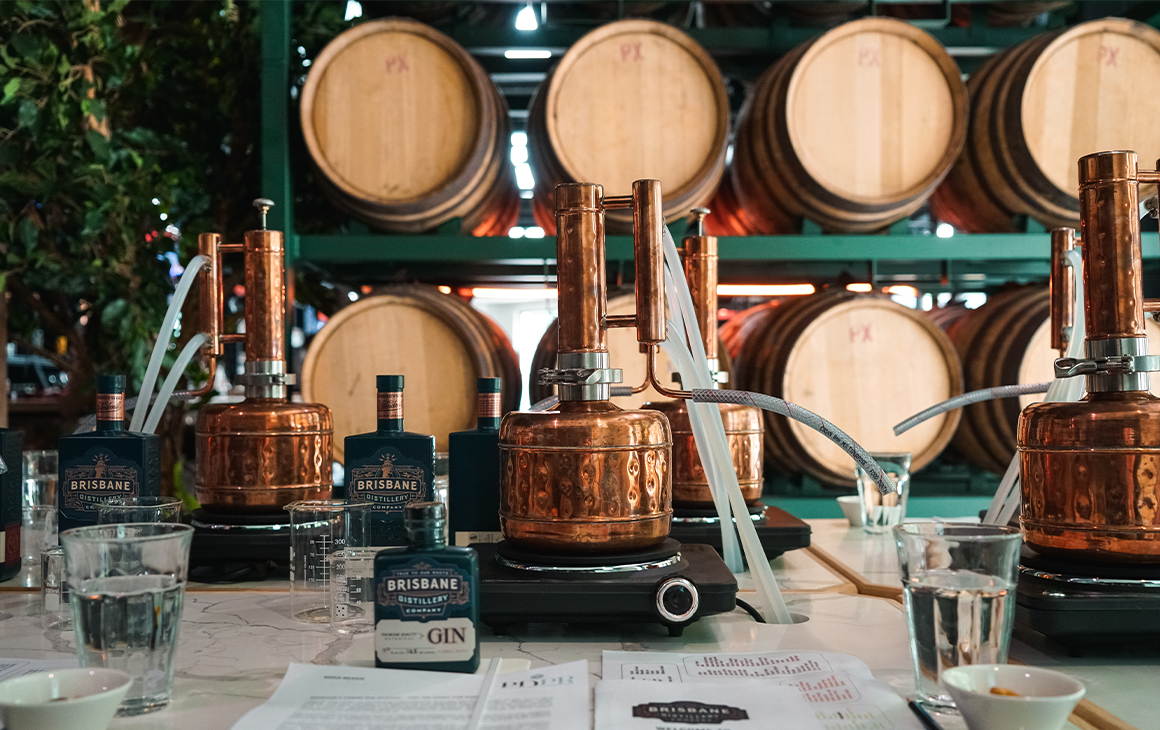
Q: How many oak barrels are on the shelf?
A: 8